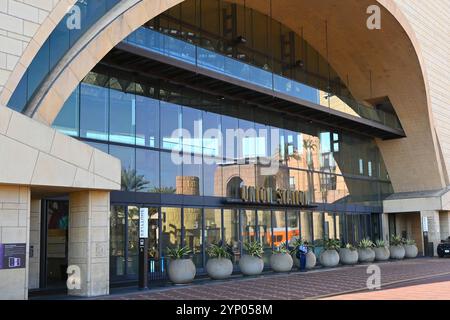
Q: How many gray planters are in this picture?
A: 11